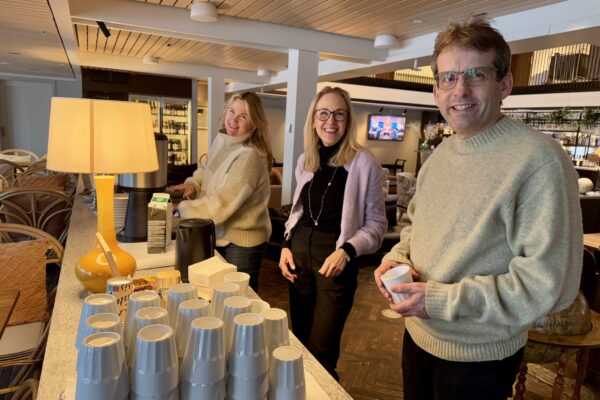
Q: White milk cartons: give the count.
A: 1